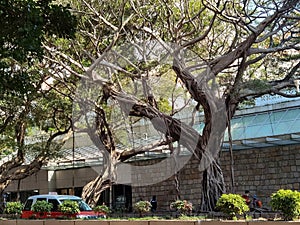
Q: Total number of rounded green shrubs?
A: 8